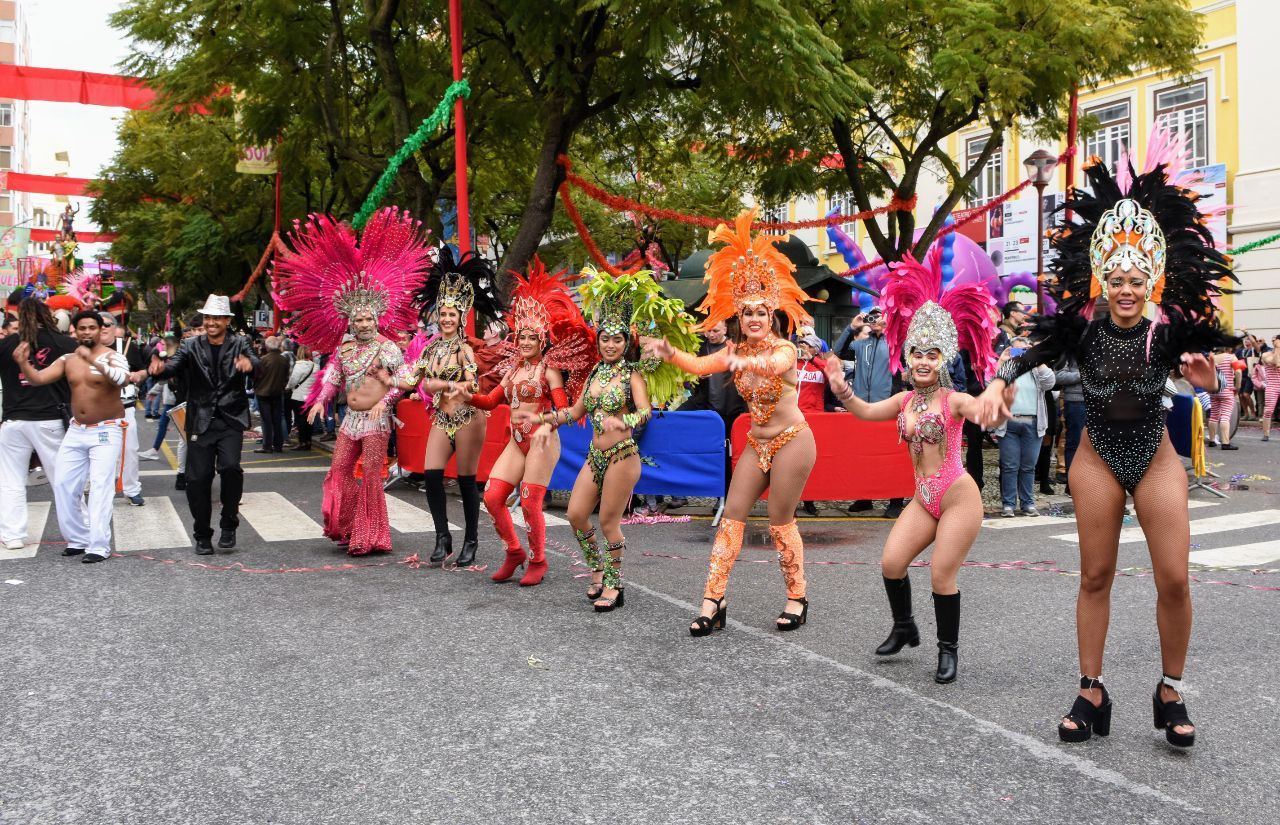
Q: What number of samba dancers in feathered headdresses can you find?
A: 7